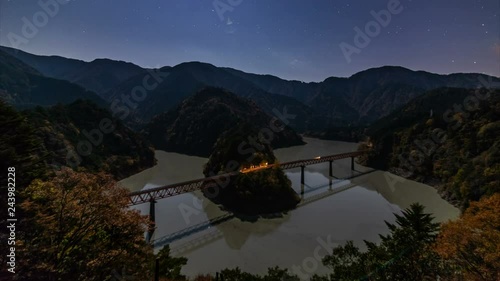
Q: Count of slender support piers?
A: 4